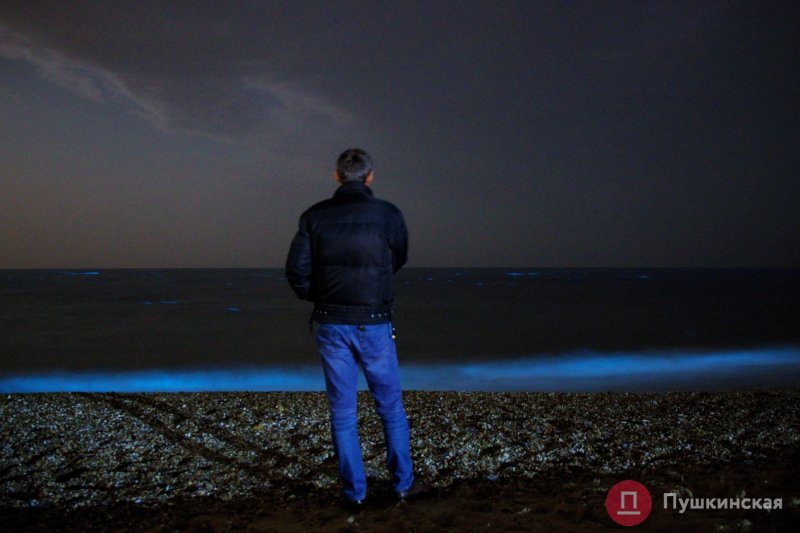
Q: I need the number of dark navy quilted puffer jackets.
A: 1